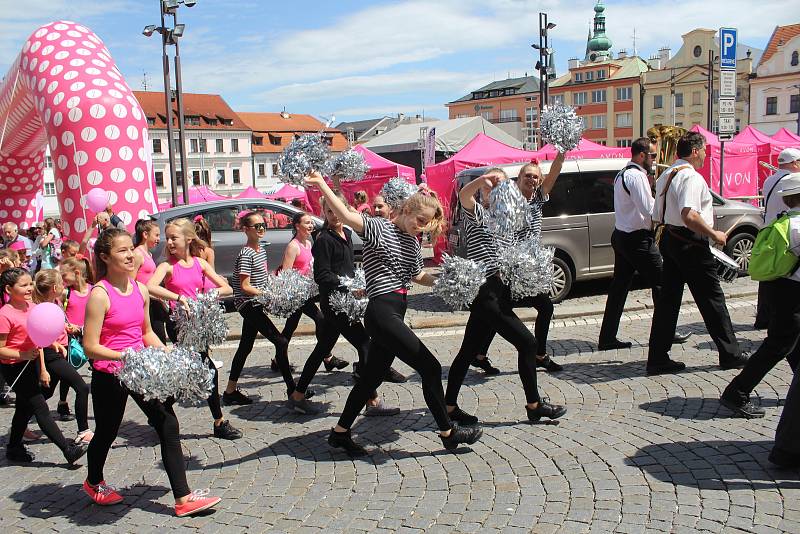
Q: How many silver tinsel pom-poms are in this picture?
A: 11